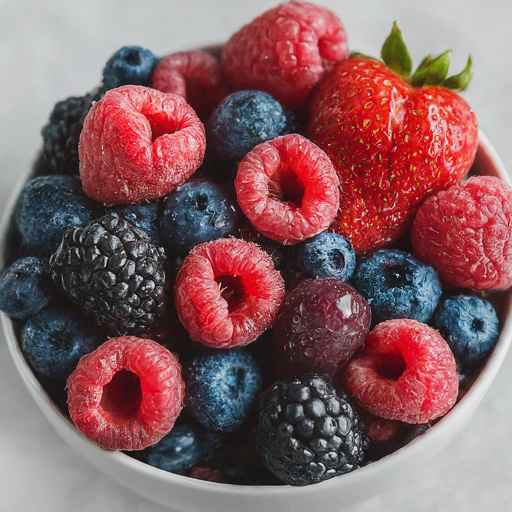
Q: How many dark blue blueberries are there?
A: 12